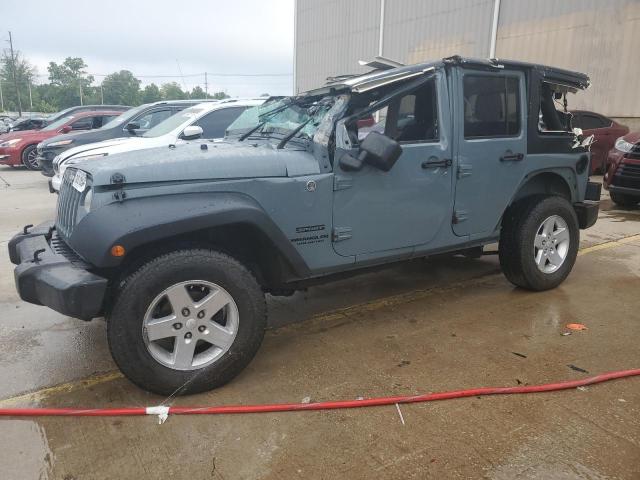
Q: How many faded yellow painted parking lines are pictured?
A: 1